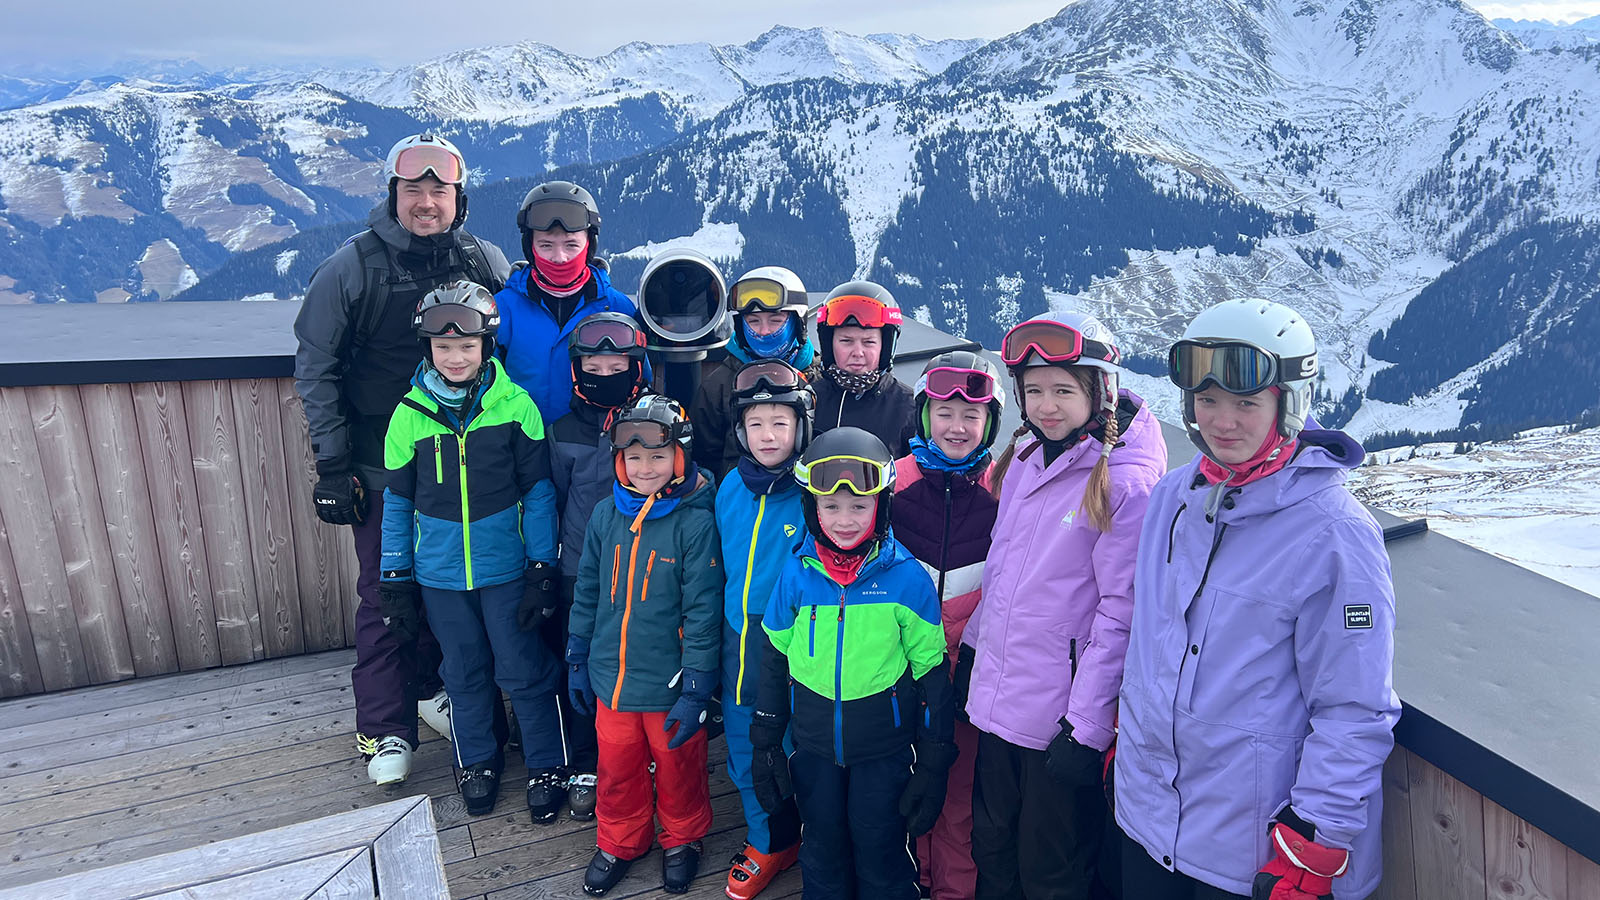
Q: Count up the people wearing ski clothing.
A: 12